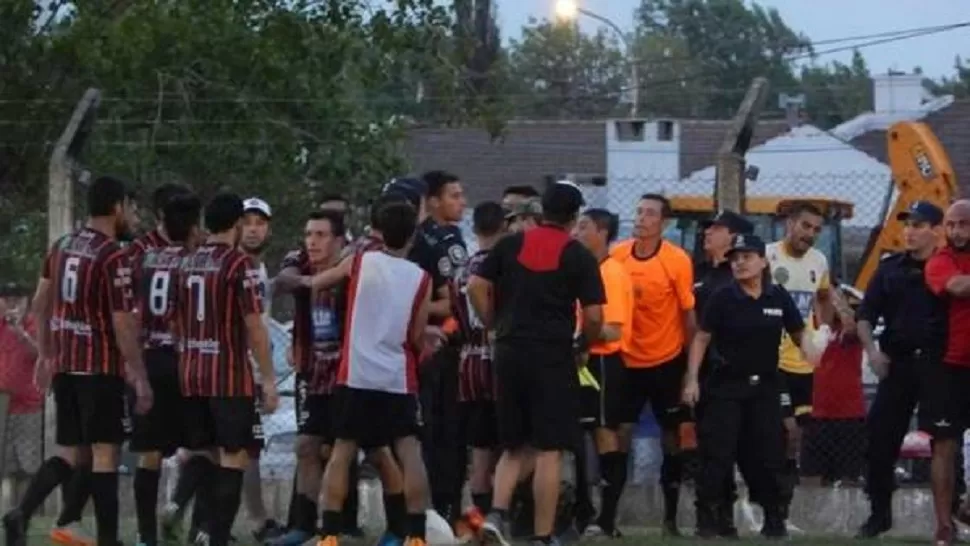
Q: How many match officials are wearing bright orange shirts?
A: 2